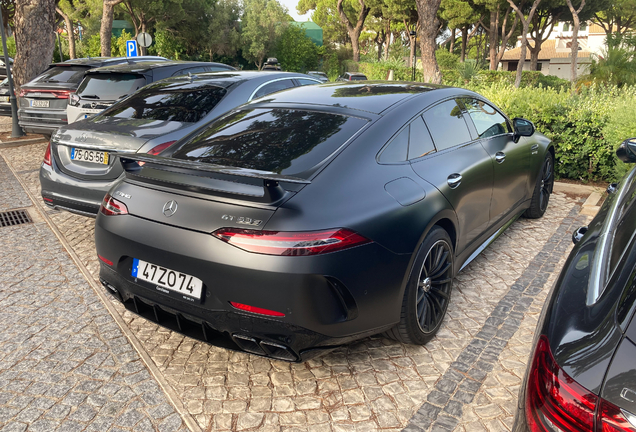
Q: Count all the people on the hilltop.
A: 0